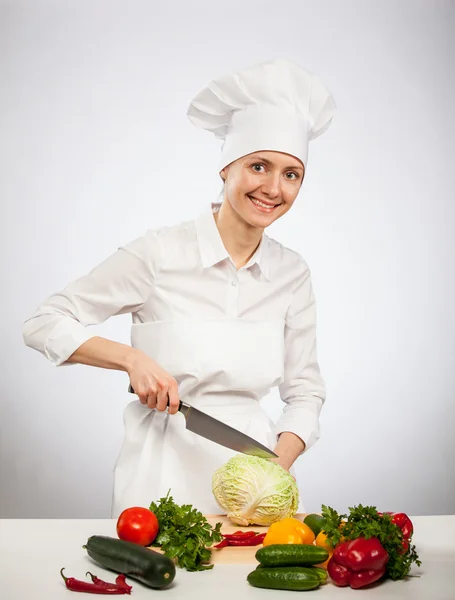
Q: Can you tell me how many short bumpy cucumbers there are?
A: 3